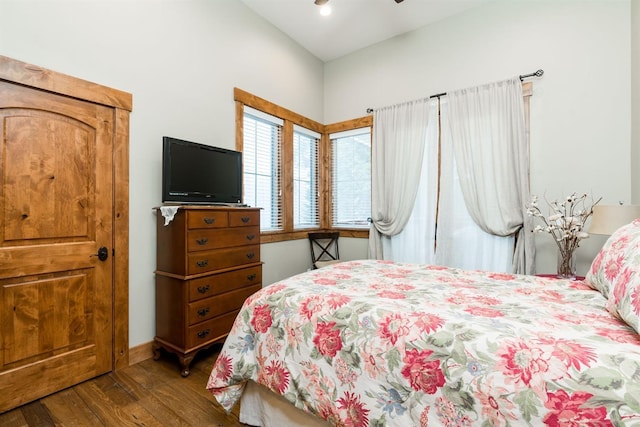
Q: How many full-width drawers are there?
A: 5